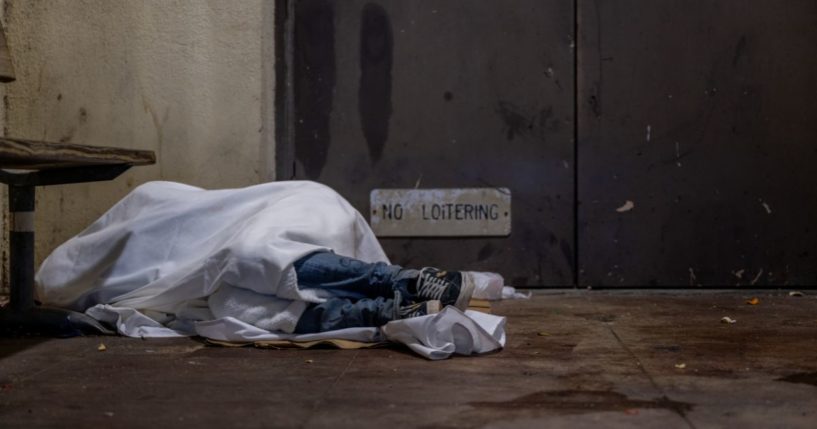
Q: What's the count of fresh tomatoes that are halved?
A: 0